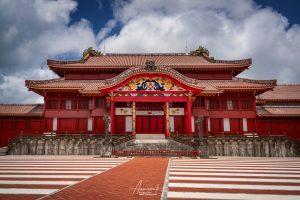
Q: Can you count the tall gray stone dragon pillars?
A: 2